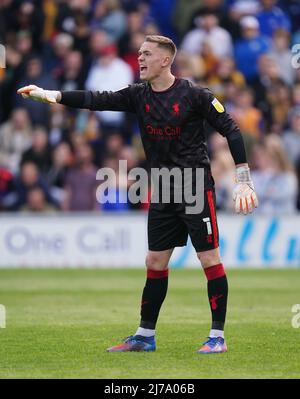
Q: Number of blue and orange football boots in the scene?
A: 2